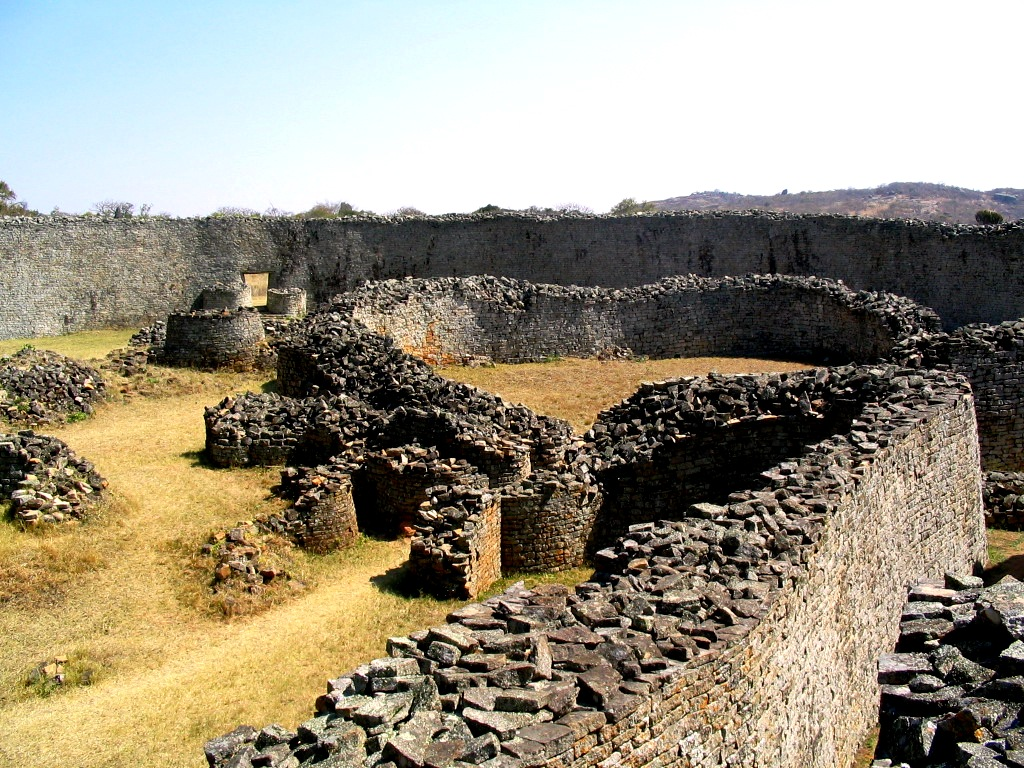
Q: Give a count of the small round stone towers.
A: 3